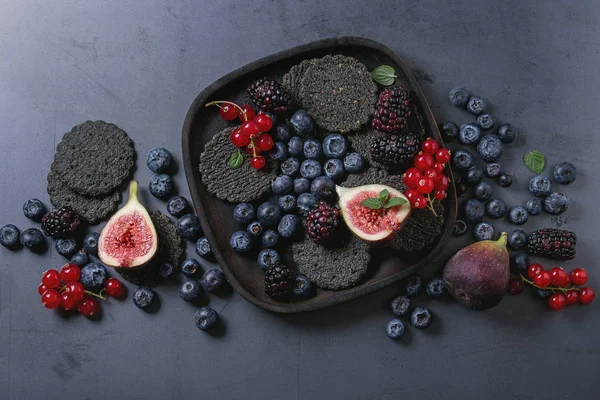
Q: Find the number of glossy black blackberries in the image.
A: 7